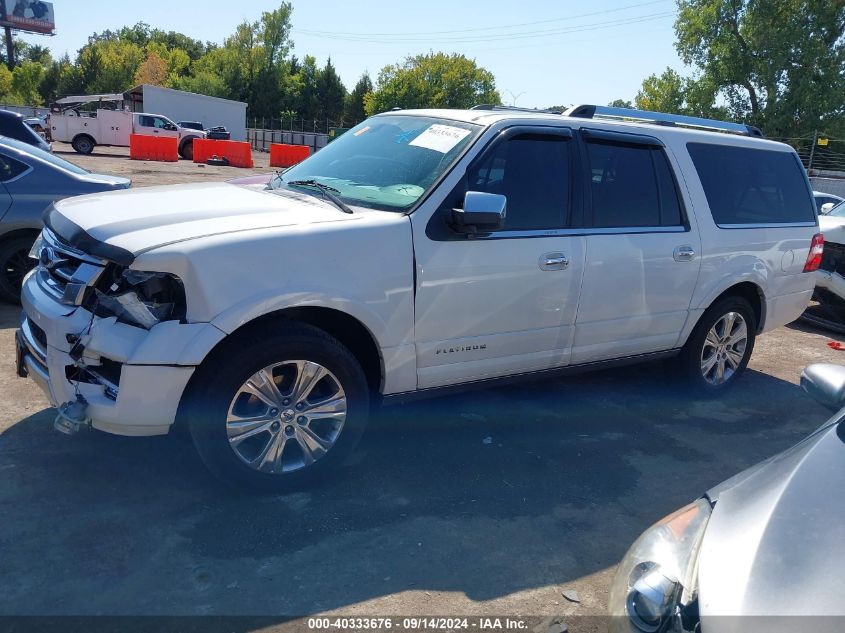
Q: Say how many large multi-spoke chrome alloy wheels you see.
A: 2